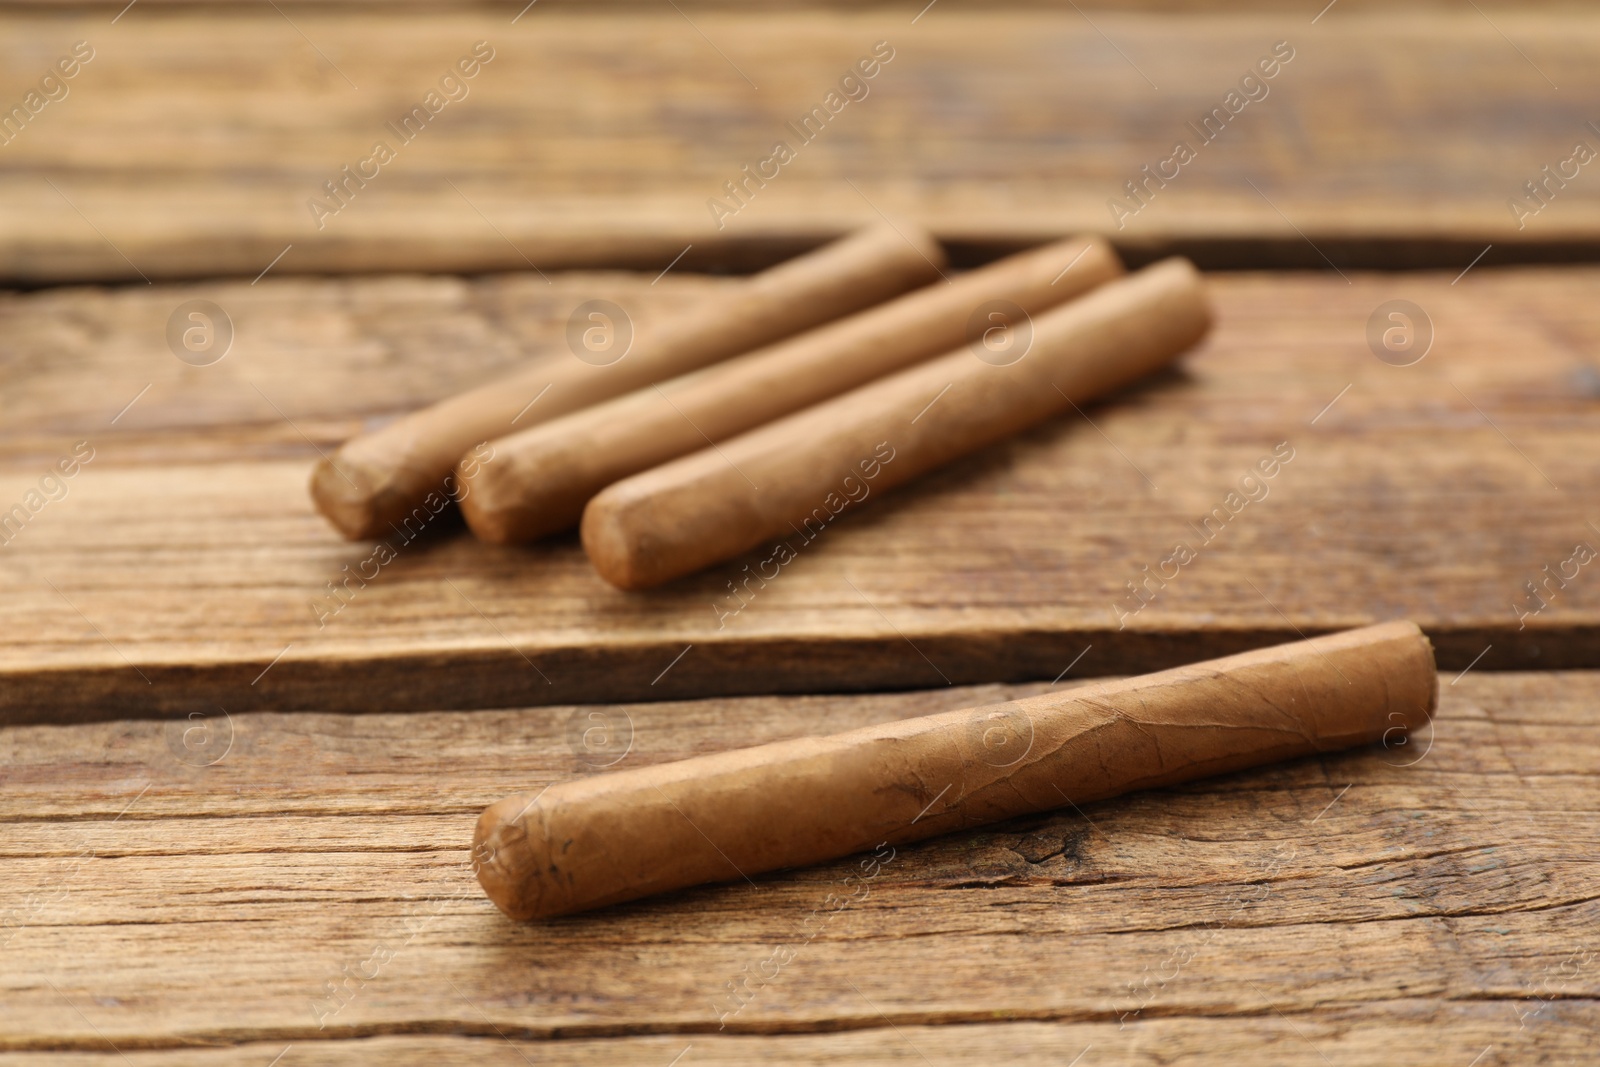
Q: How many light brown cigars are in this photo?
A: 4